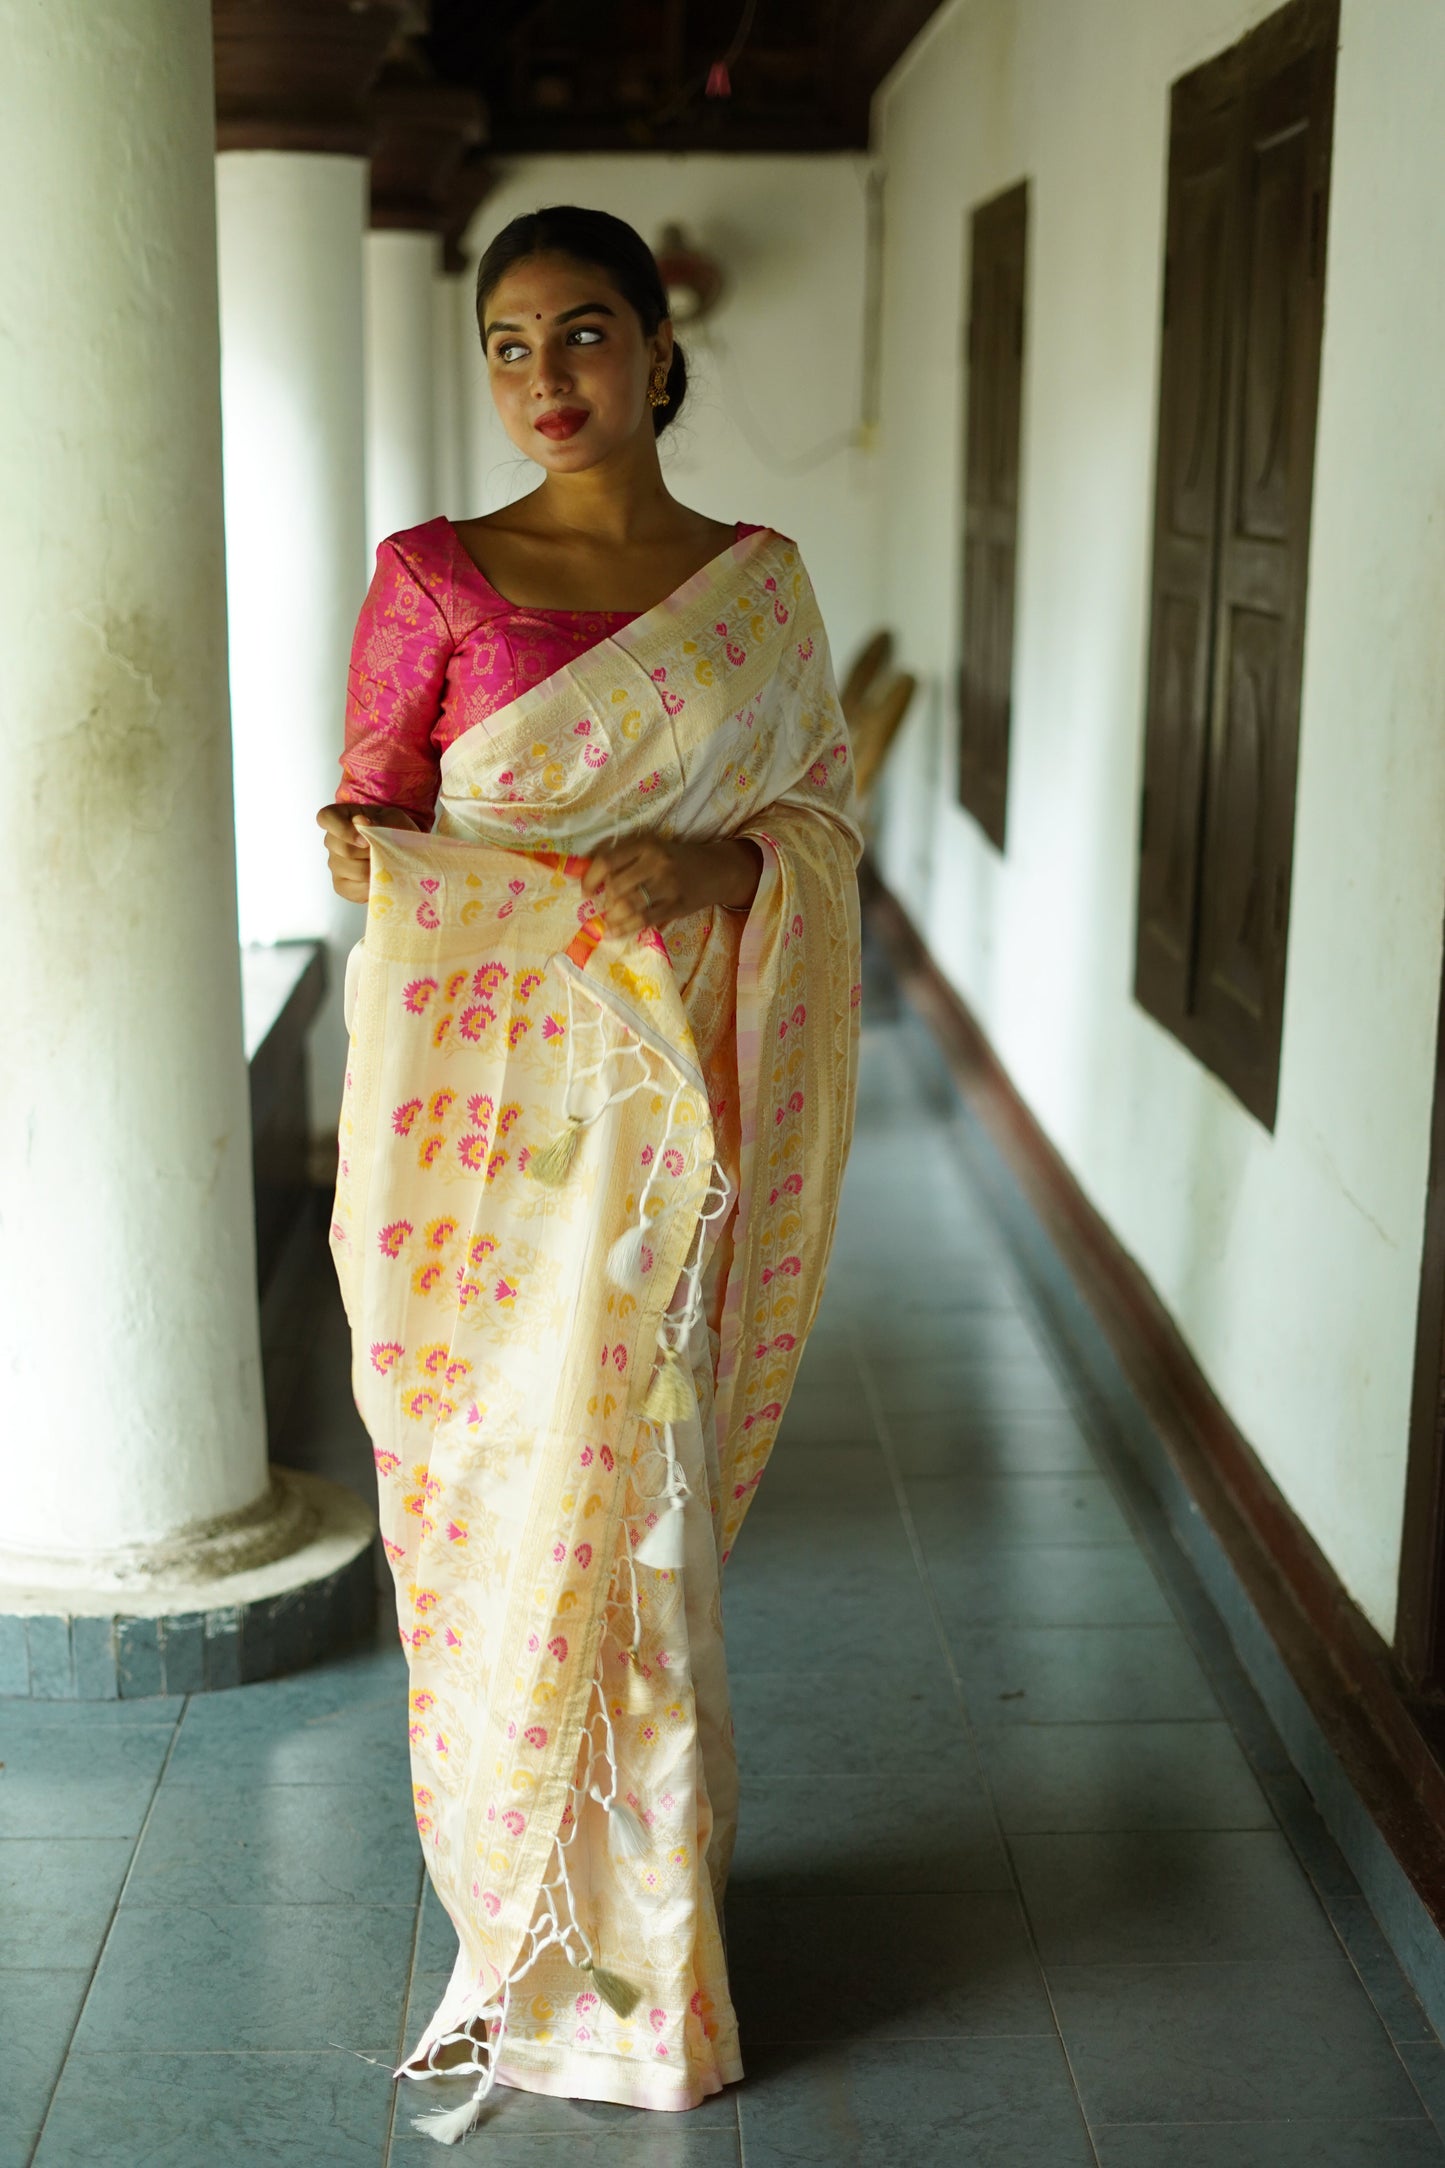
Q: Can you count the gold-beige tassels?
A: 4